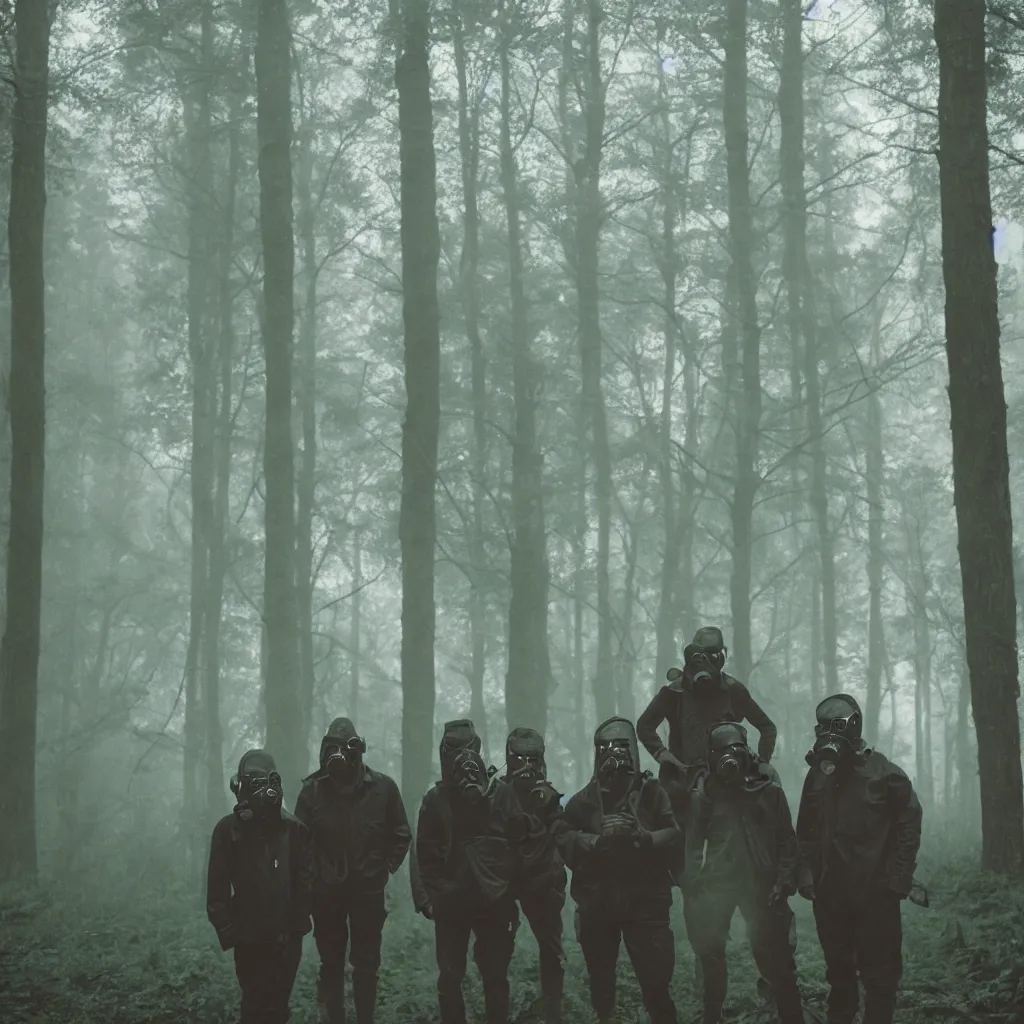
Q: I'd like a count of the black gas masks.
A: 8